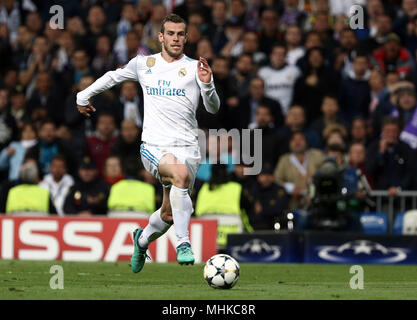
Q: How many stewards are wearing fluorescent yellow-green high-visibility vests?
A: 3